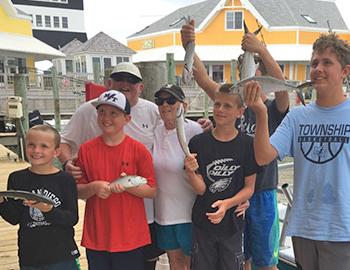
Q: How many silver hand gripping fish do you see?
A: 6